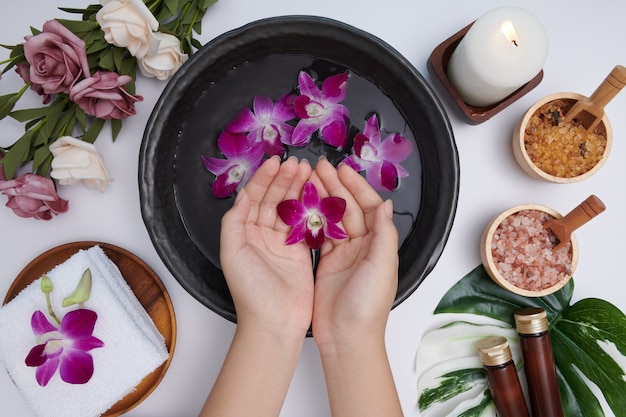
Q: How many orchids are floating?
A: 4